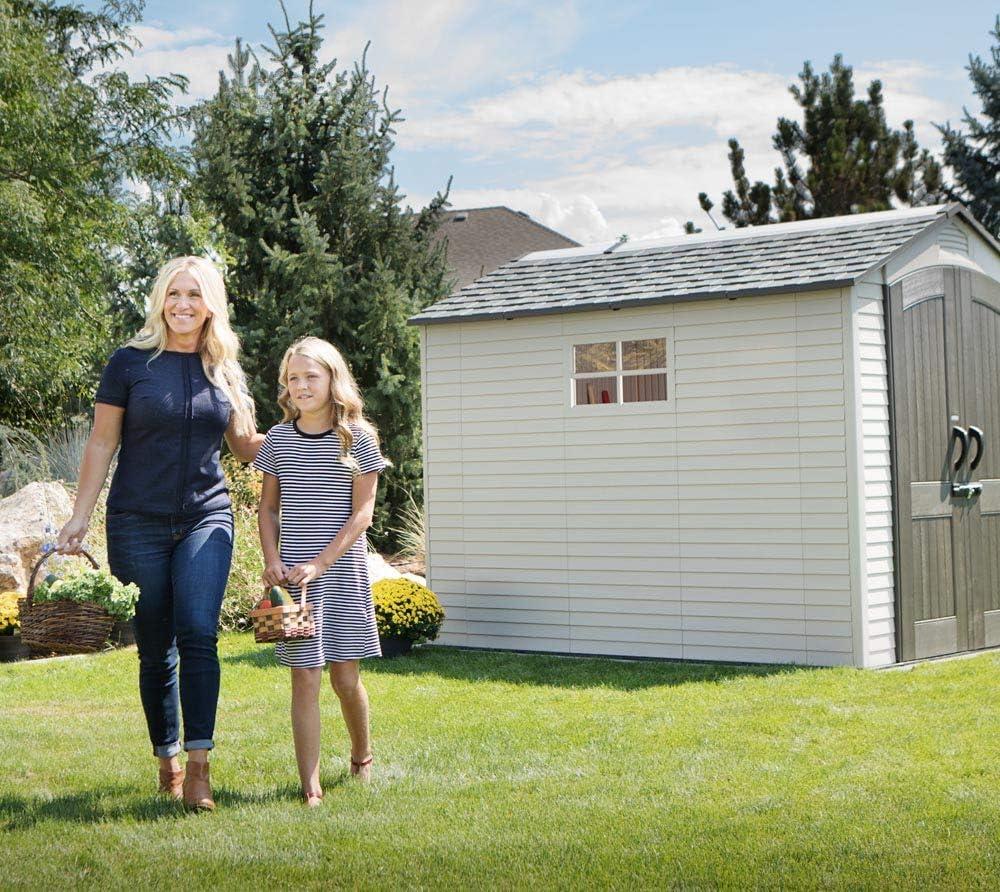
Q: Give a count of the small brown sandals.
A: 2